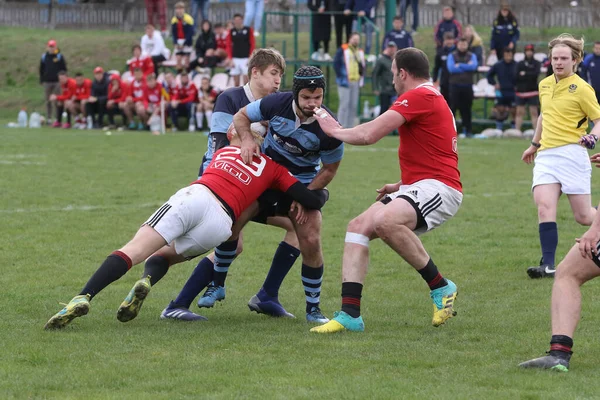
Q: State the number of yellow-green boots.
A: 4